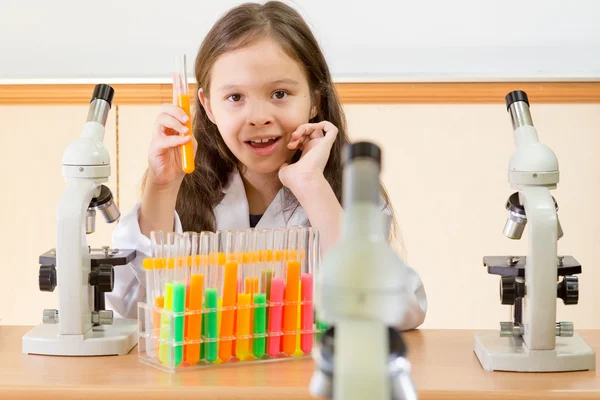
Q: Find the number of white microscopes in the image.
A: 3